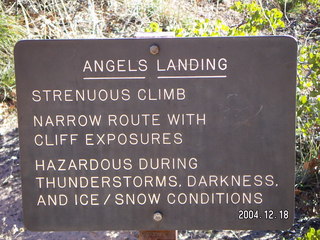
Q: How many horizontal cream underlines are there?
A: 2